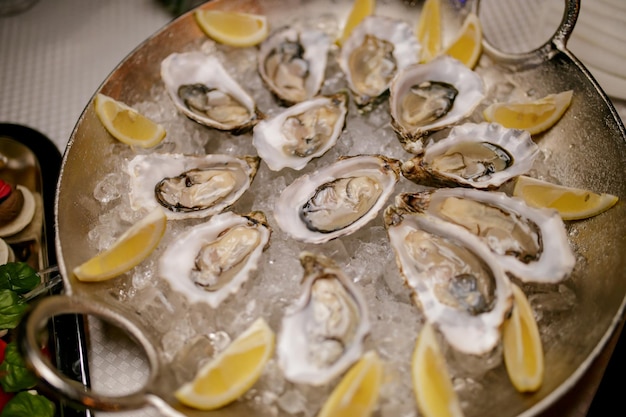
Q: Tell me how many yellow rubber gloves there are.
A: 0